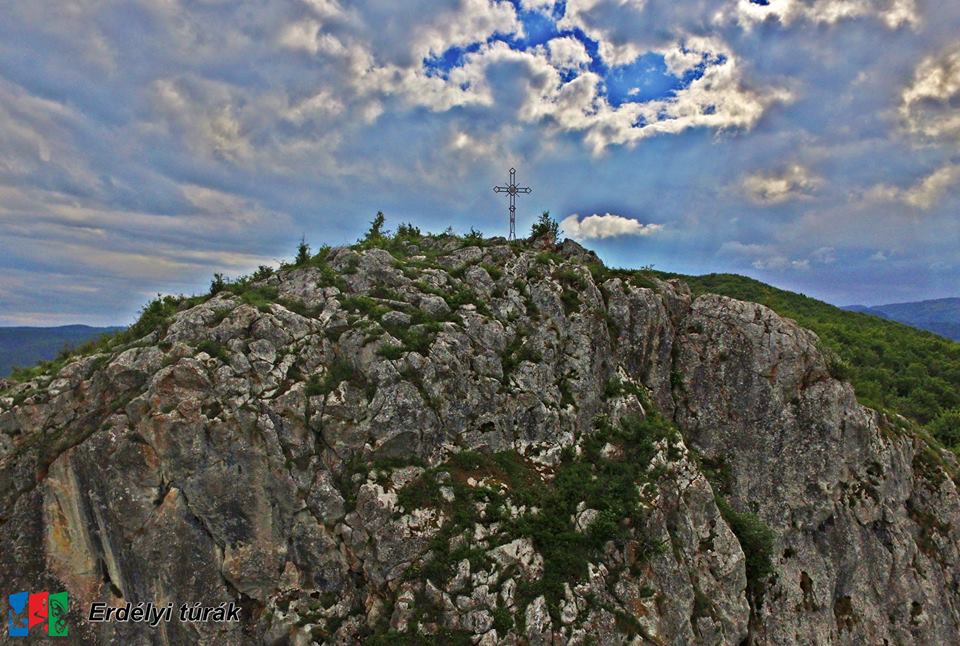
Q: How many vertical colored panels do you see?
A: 3